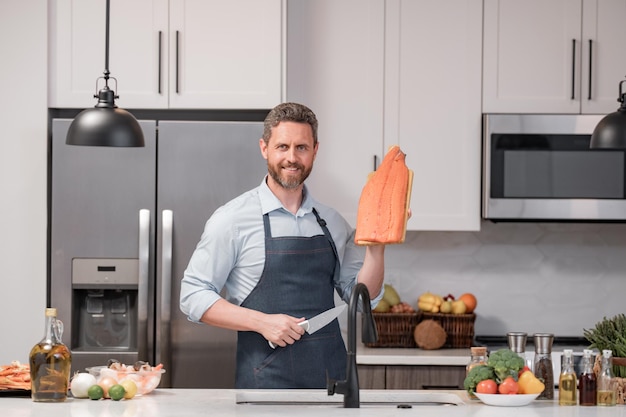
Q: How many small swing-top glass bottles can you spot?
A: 3